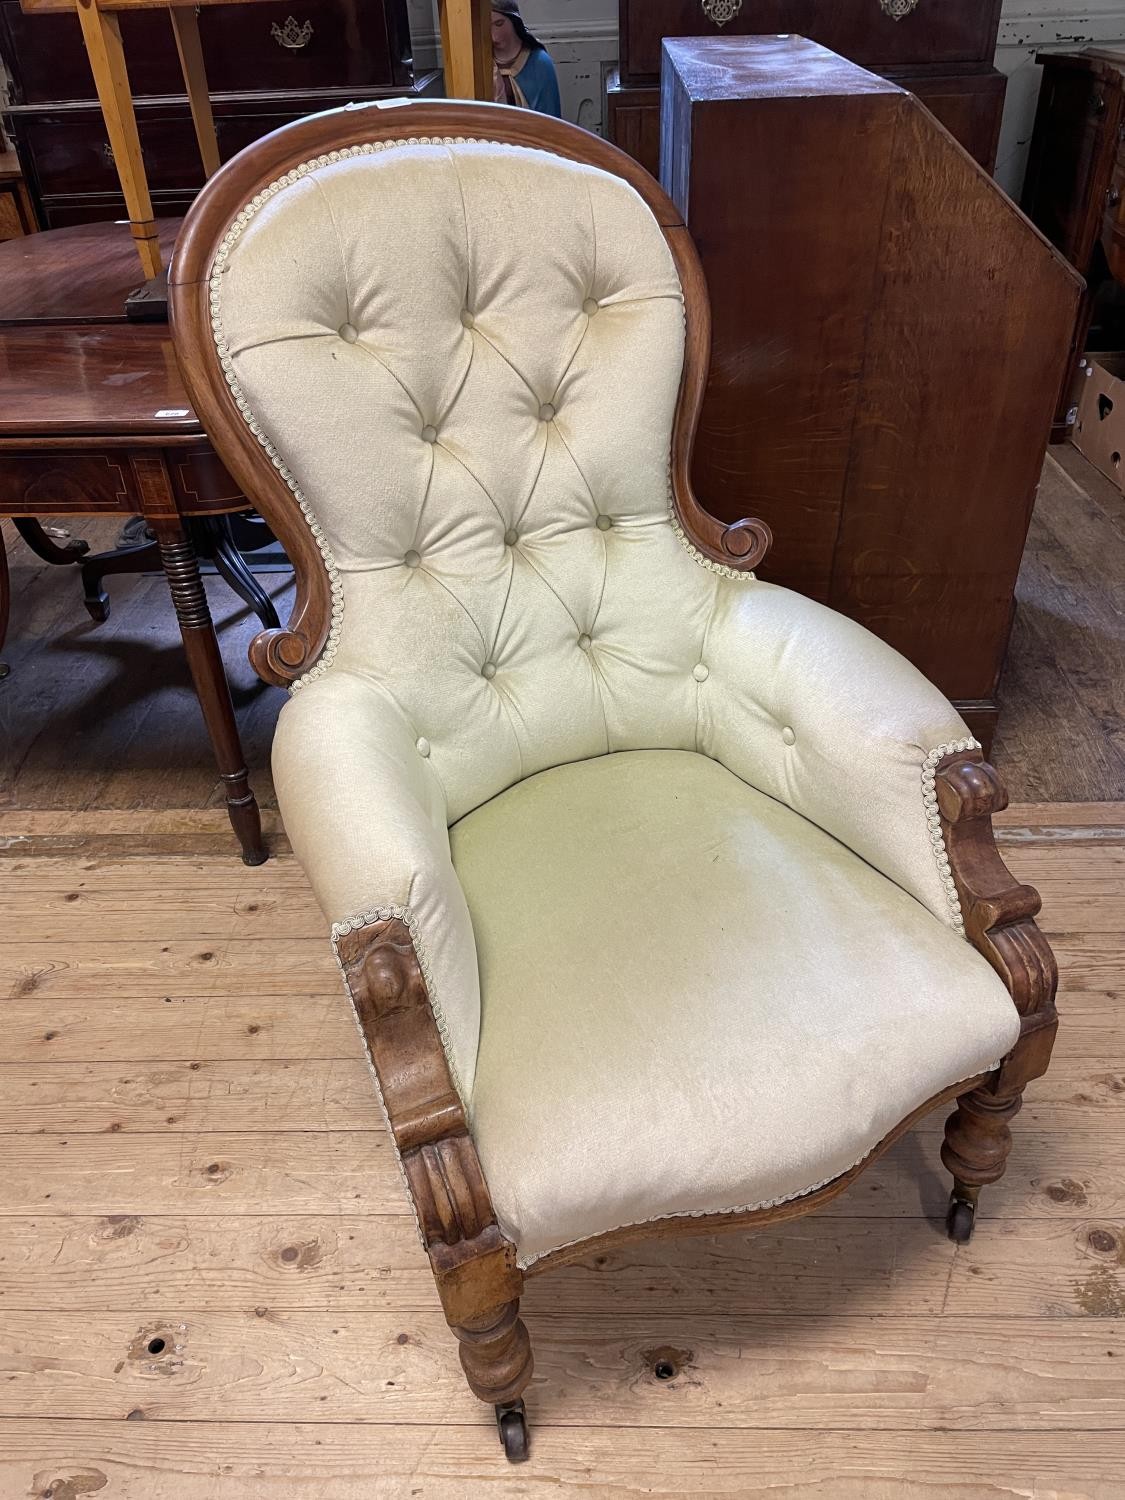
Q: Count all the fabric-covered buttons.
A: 13